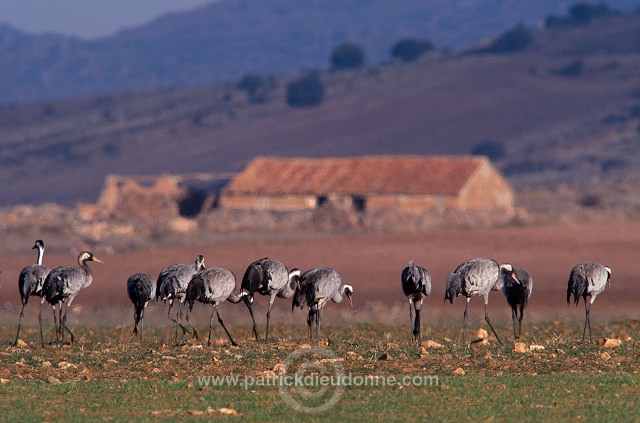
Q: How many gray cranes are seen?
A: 11